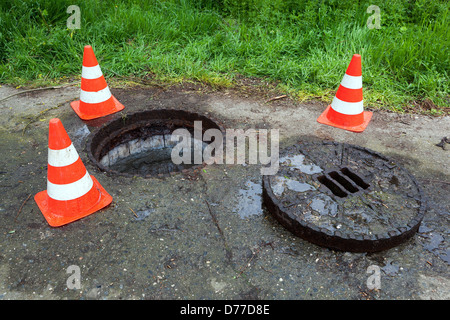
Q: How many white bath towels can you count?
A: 0